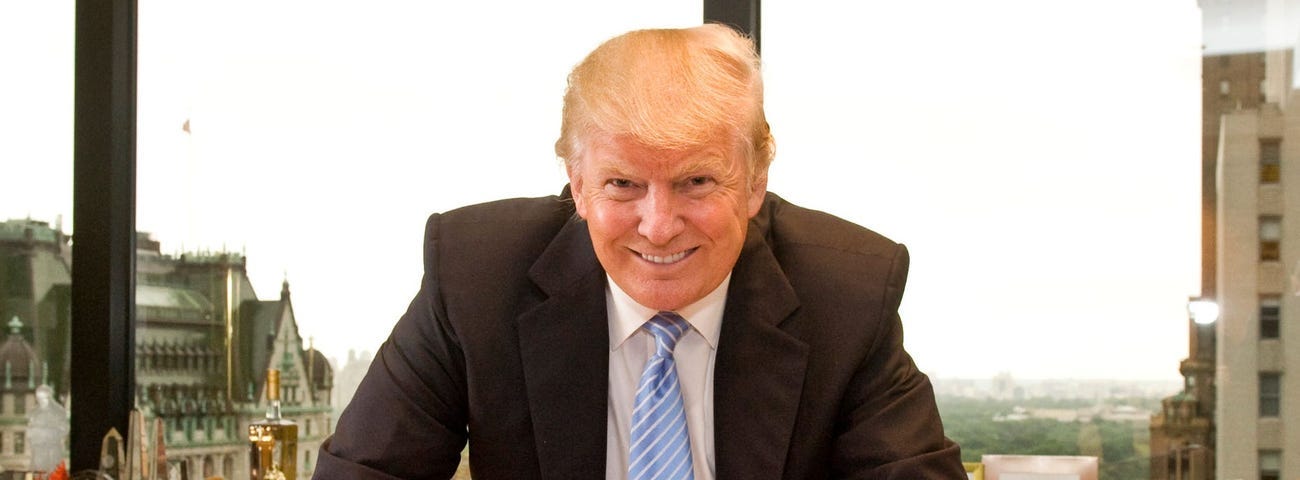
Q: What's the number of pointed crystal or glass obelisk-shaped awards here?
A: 3